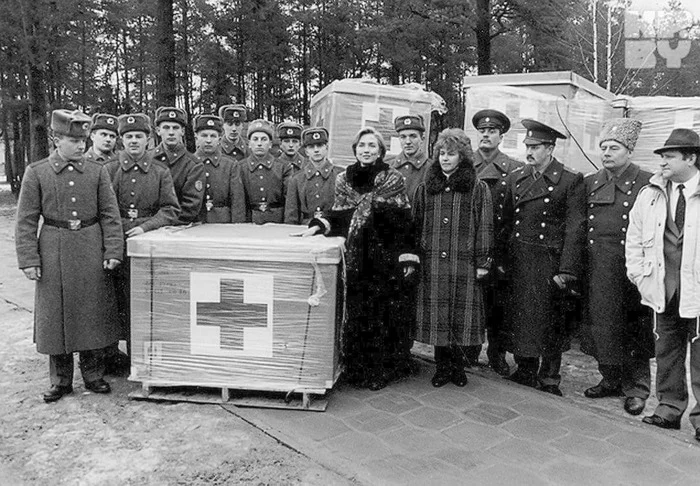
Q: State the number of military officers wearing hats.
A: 13